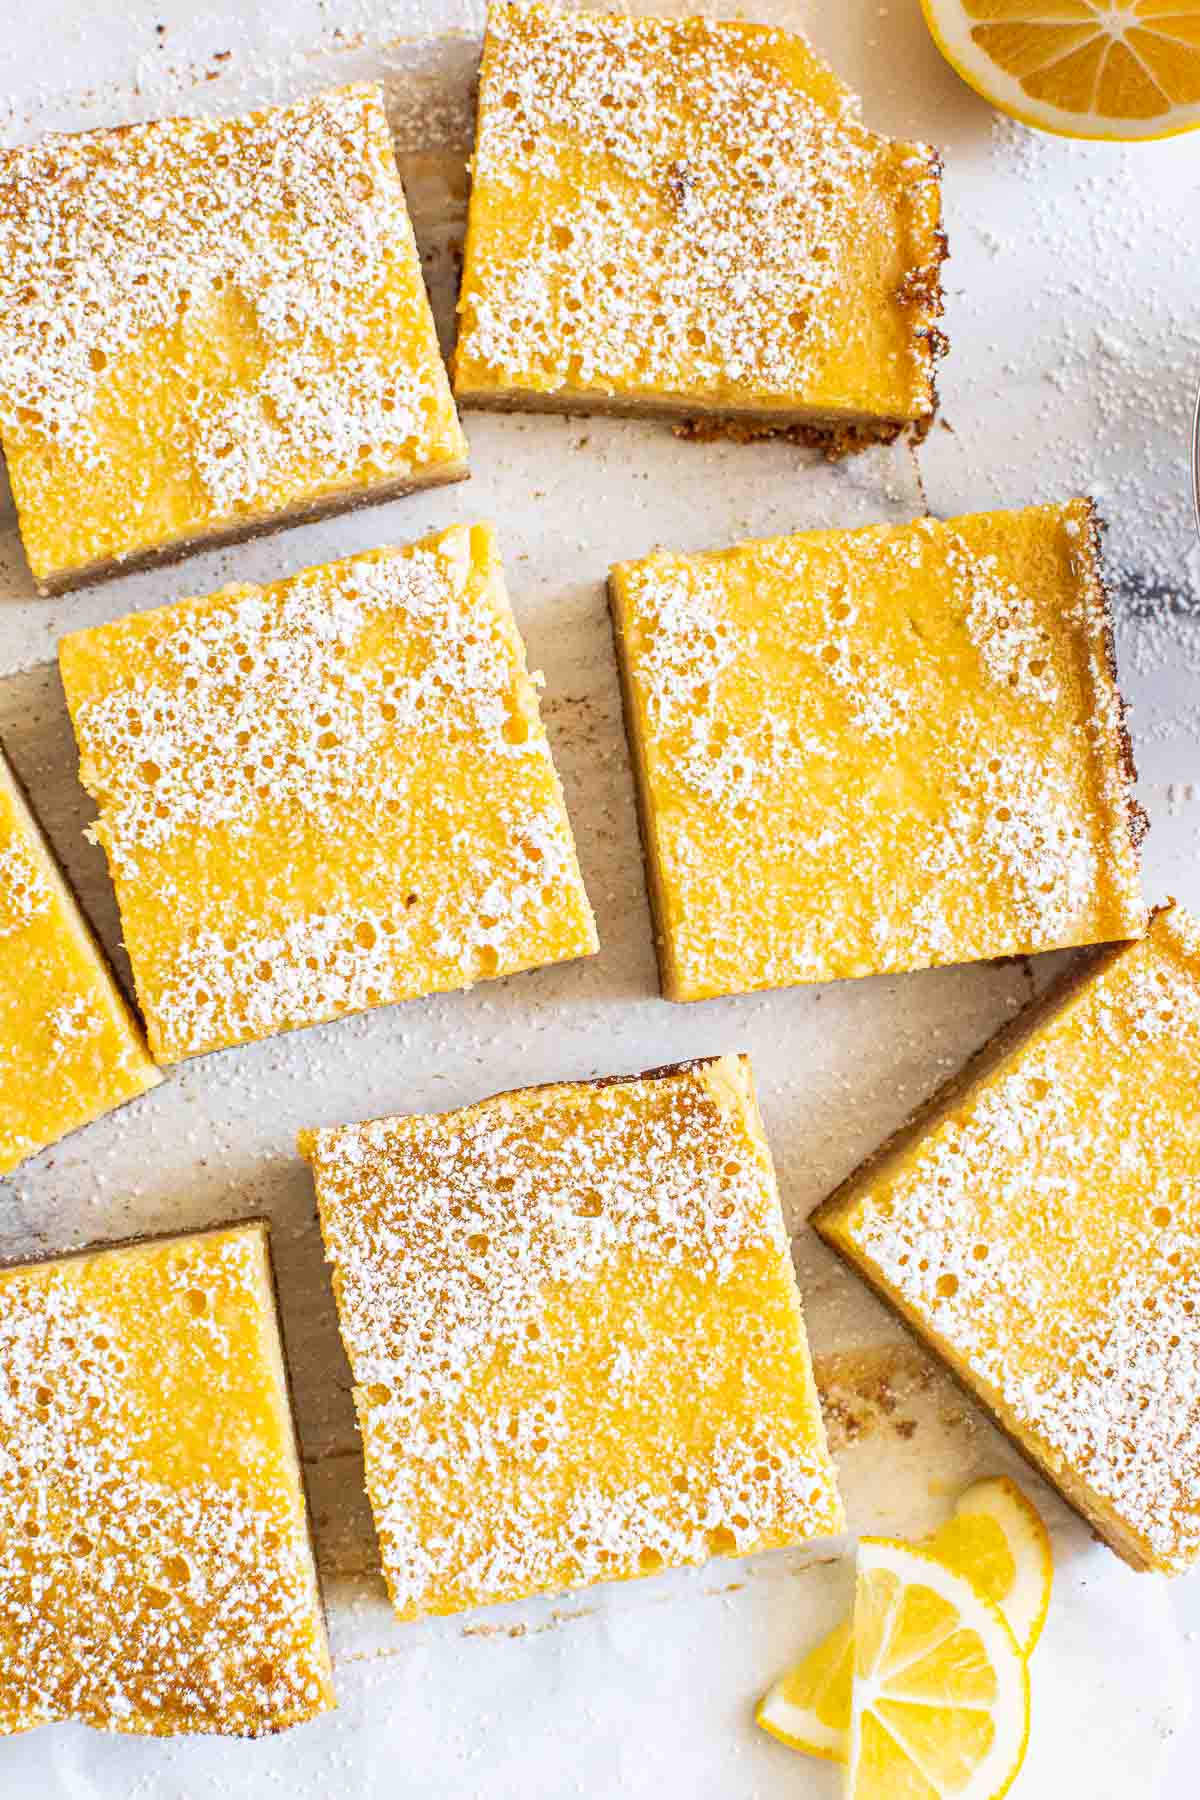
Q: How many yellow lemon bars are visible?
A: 8